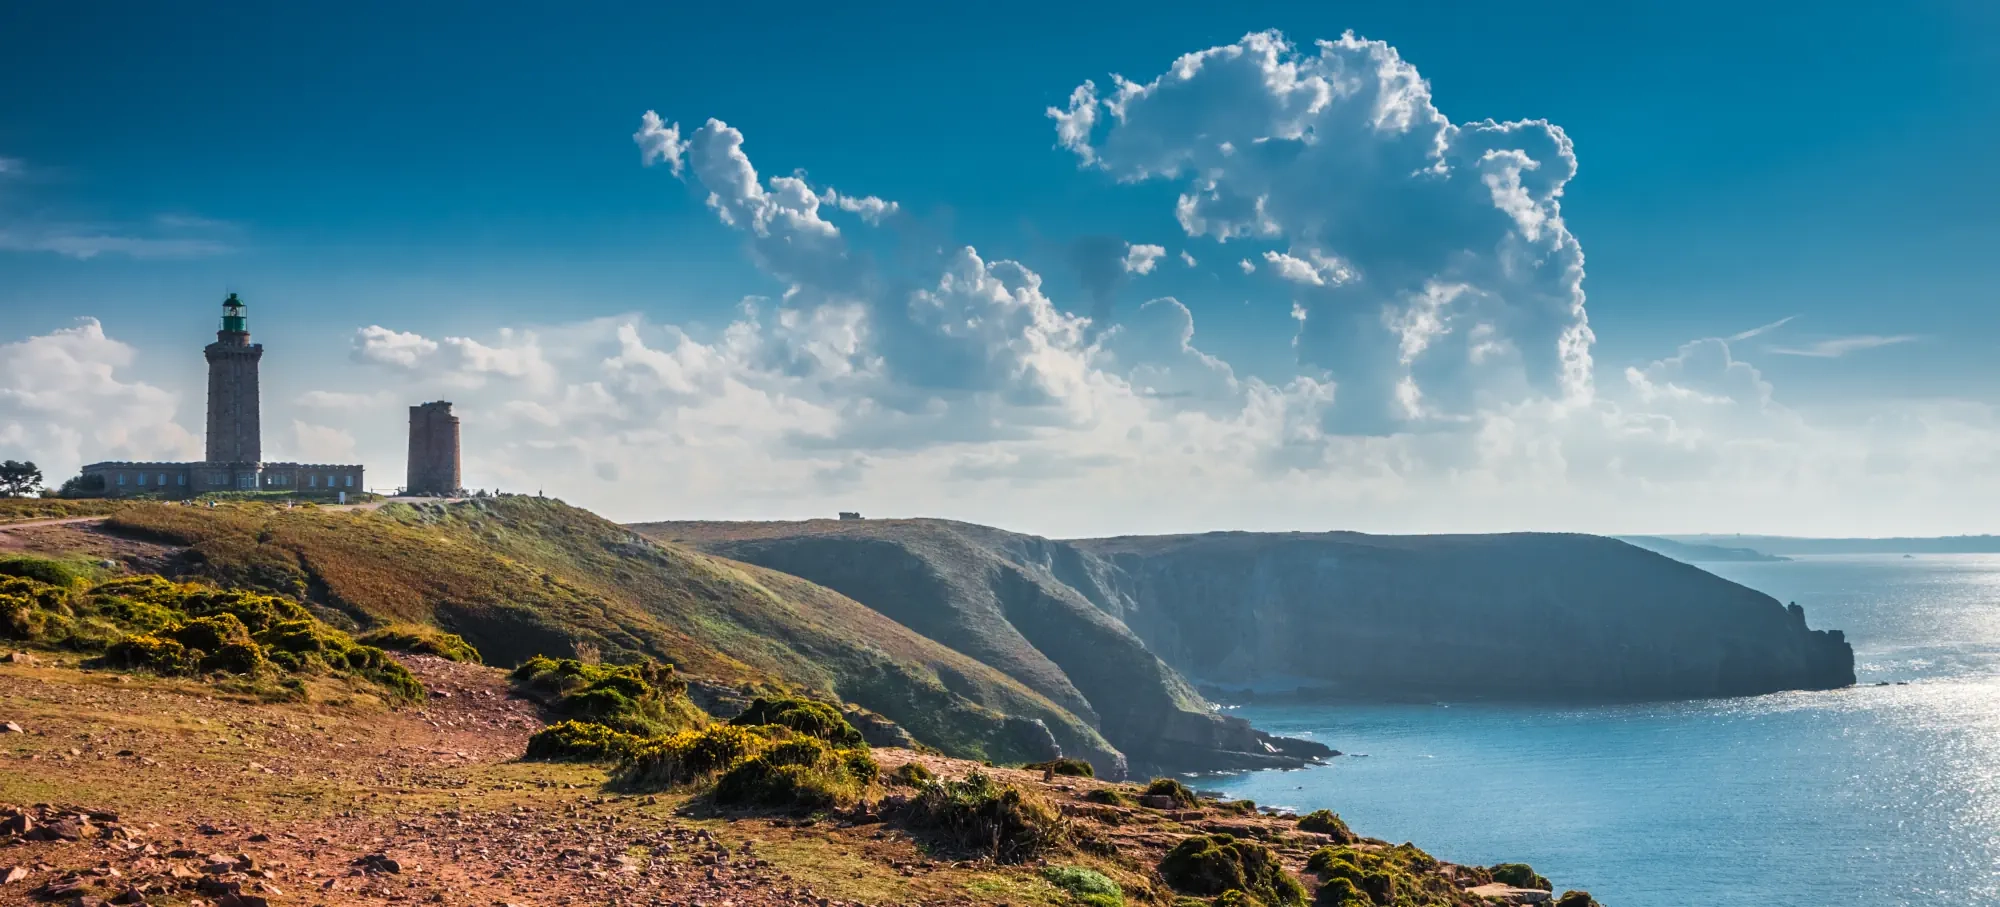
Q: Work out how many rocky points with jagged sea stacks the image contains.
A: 1